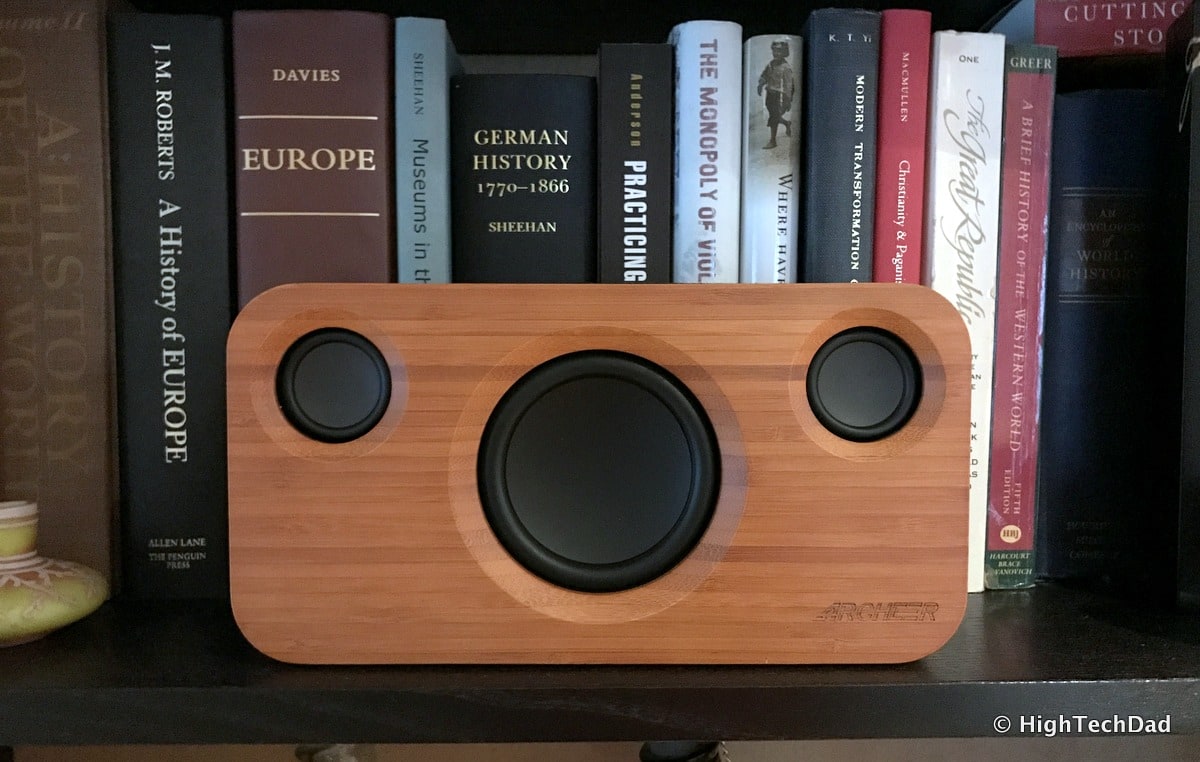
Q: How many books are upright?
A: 13